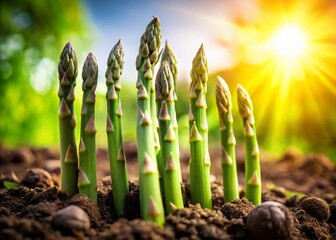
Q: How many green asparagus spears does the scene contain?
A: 9